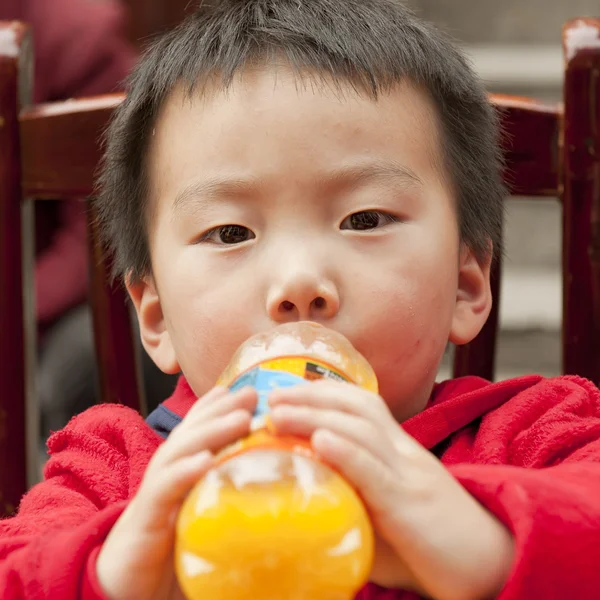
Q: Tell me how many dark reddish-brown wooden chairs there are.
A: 1